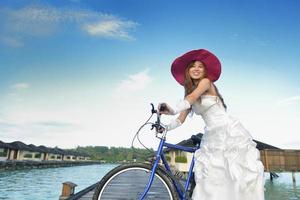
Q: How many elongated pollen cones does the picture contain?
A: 0